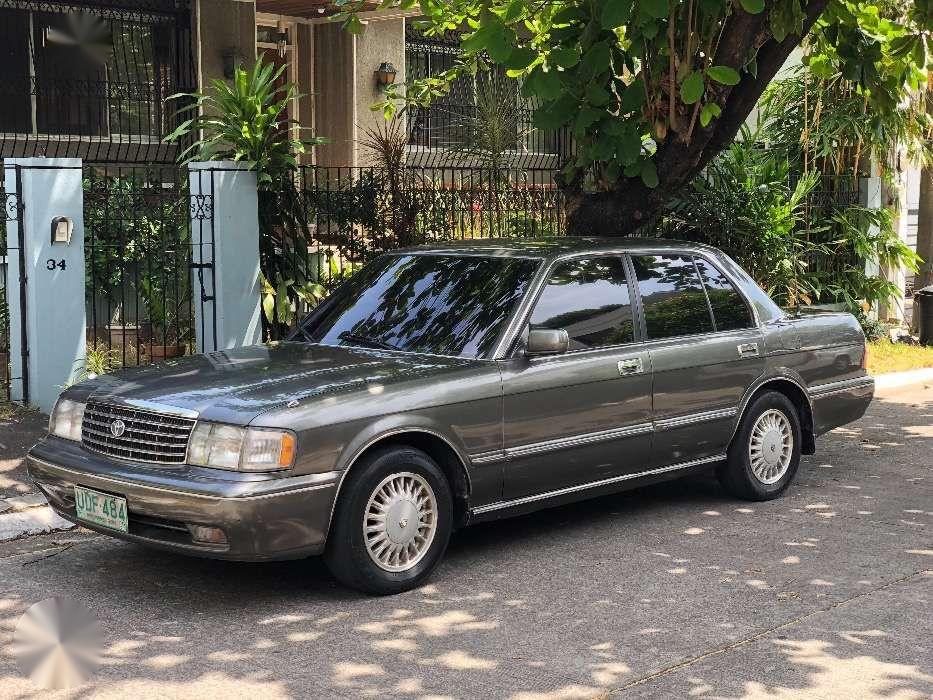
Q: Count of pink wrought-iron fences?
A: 0